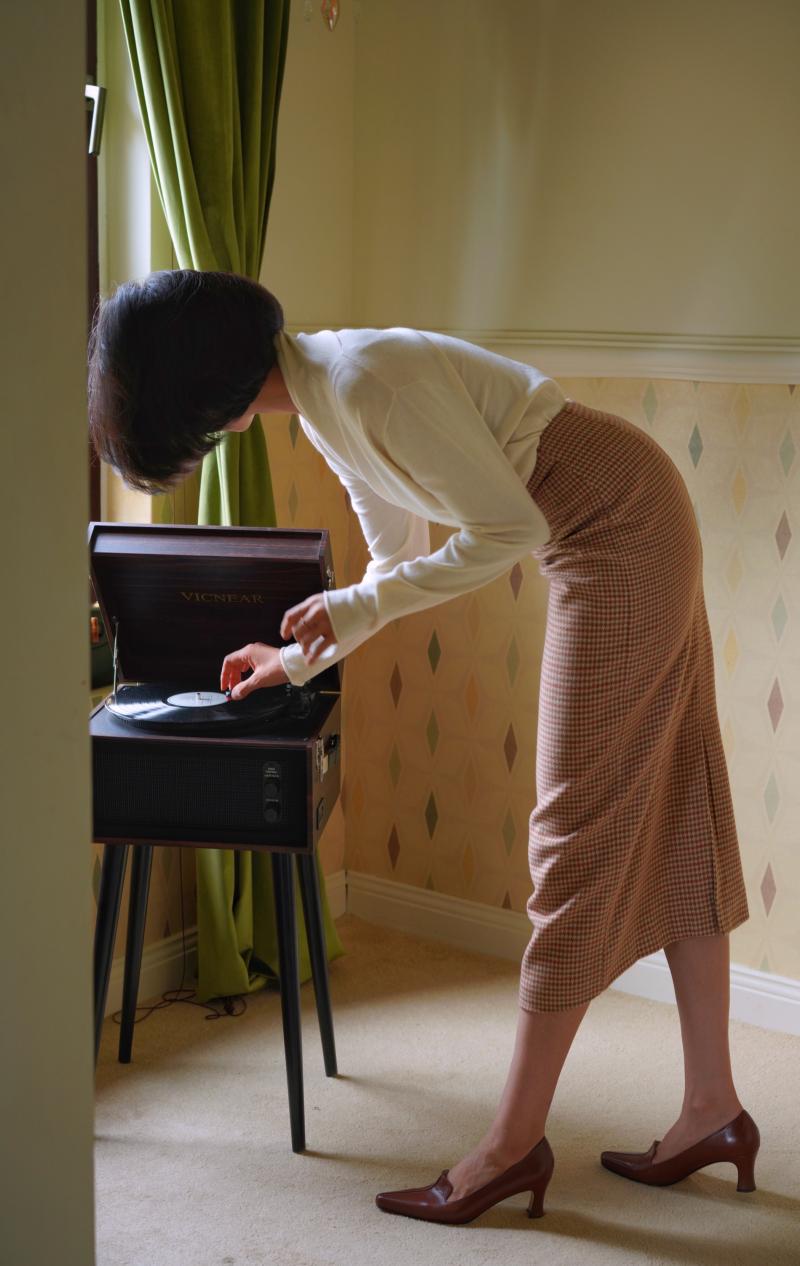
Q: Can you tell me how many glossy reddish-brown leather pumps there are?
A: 2